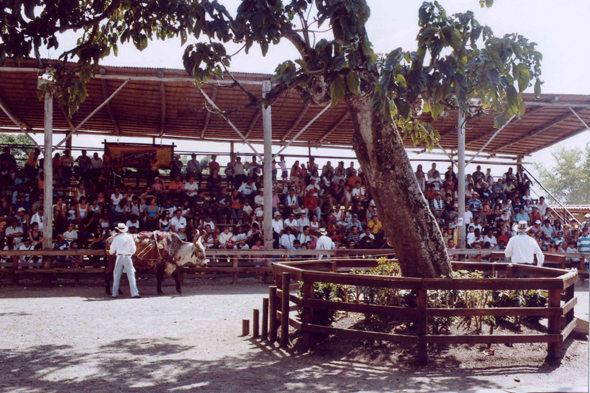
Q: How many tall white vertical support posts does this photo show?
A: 3